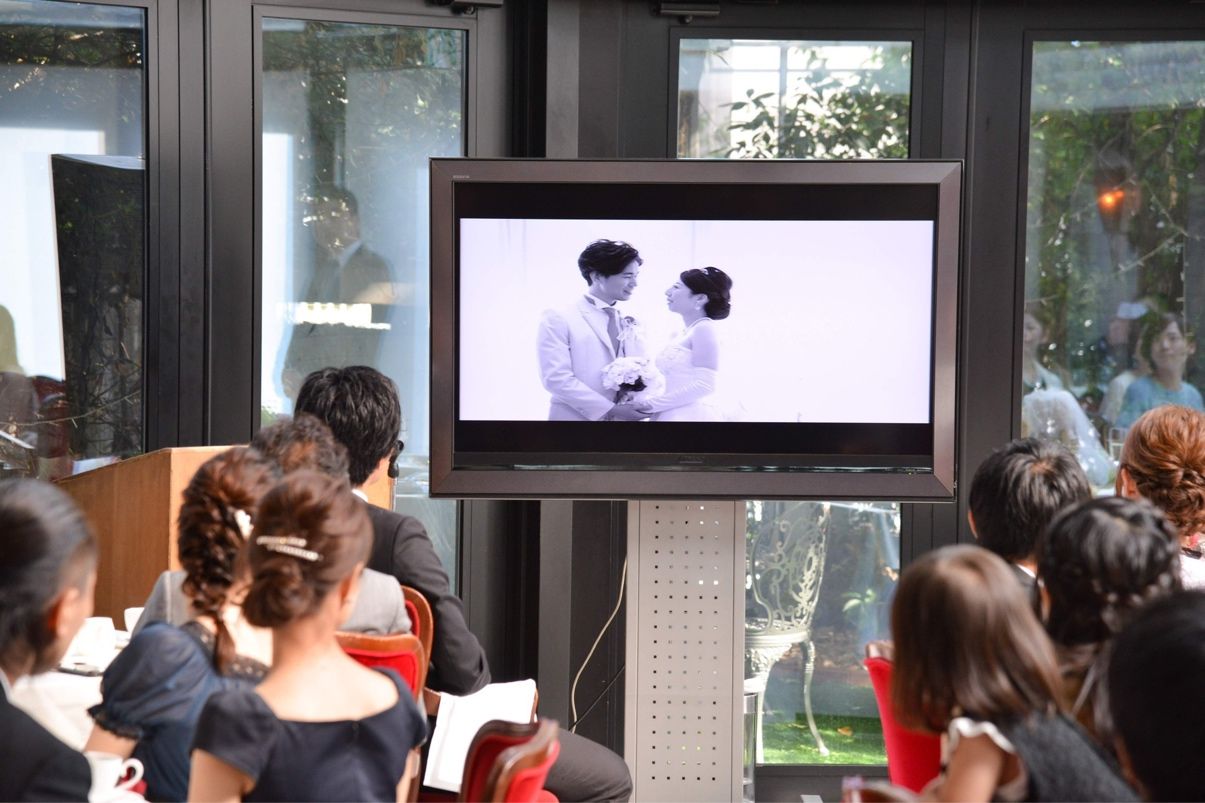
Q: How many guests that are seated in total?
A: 10